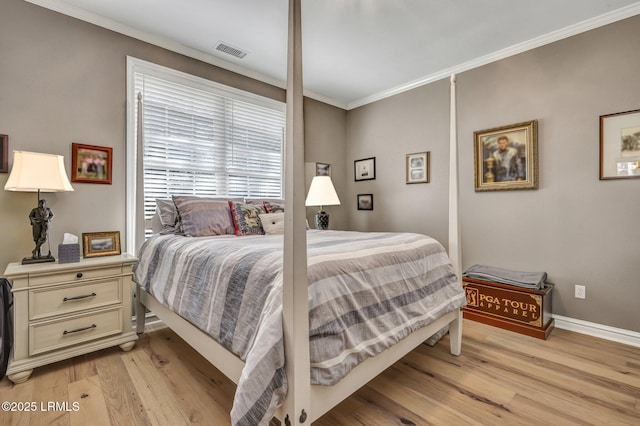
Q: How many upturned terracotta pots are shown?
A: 0